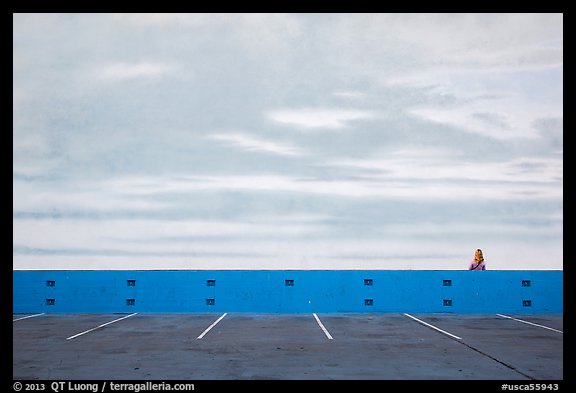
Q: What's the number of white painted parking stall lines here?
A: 6